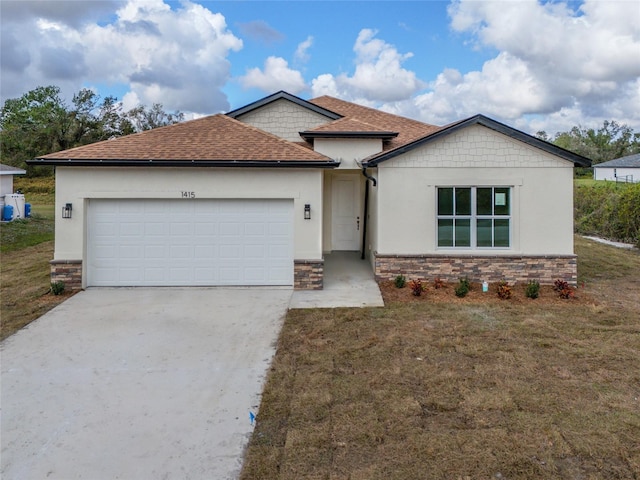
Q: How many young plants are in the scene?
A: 8